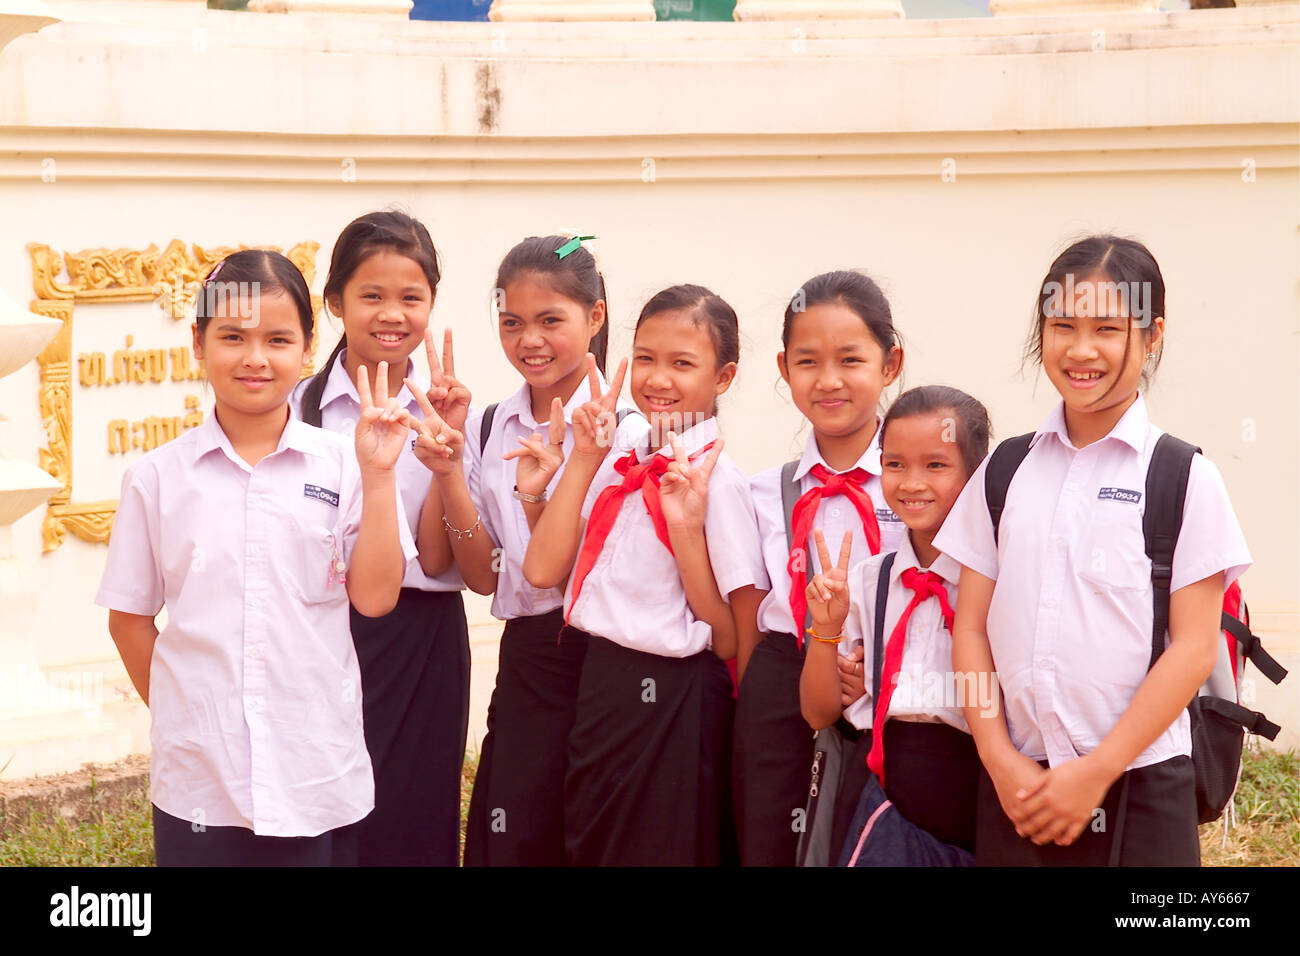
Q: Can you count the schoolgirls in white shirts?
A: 7